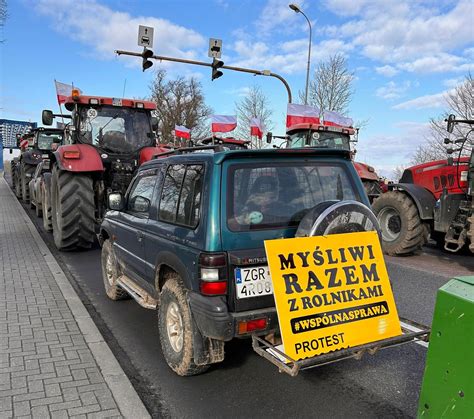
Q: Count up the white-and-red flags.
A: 6